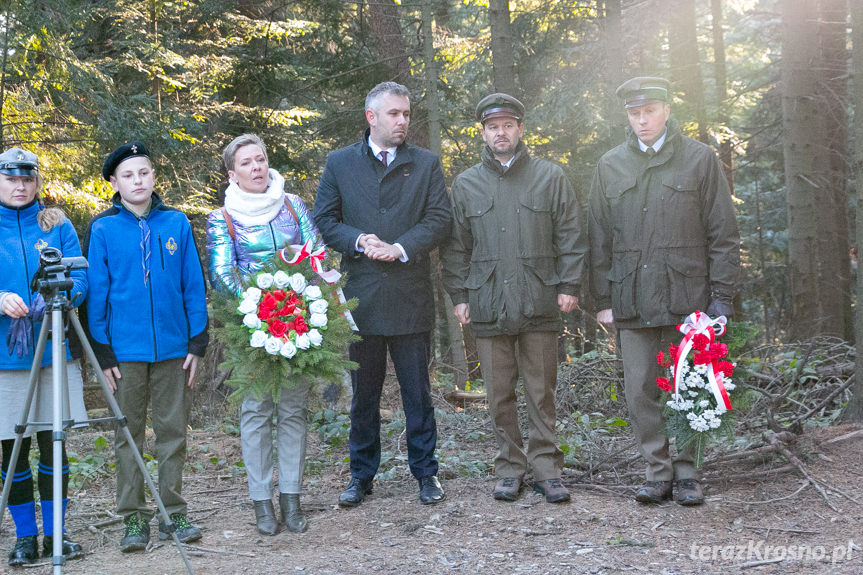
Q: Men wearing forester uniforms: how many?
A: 2